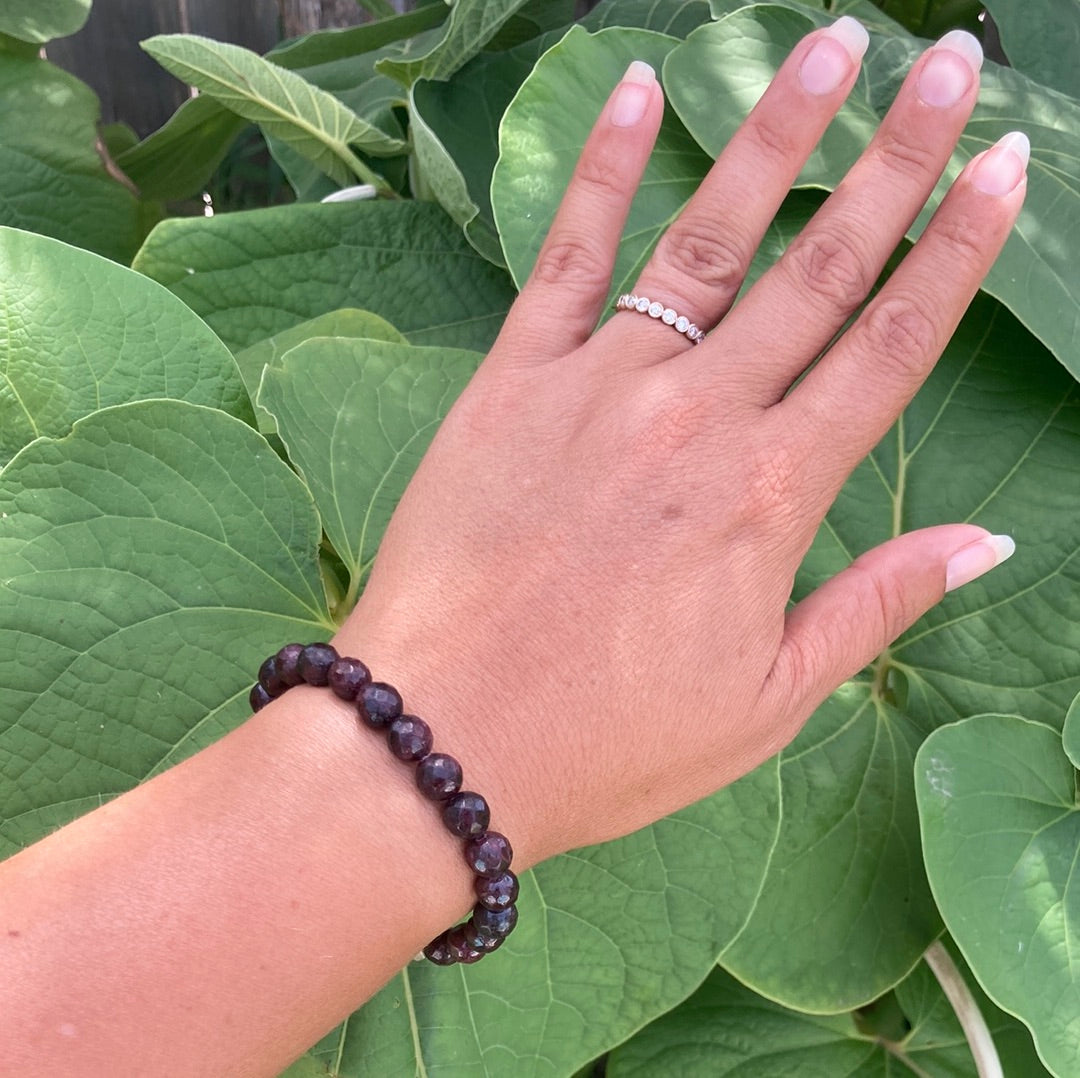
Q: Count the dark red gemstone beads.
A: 15